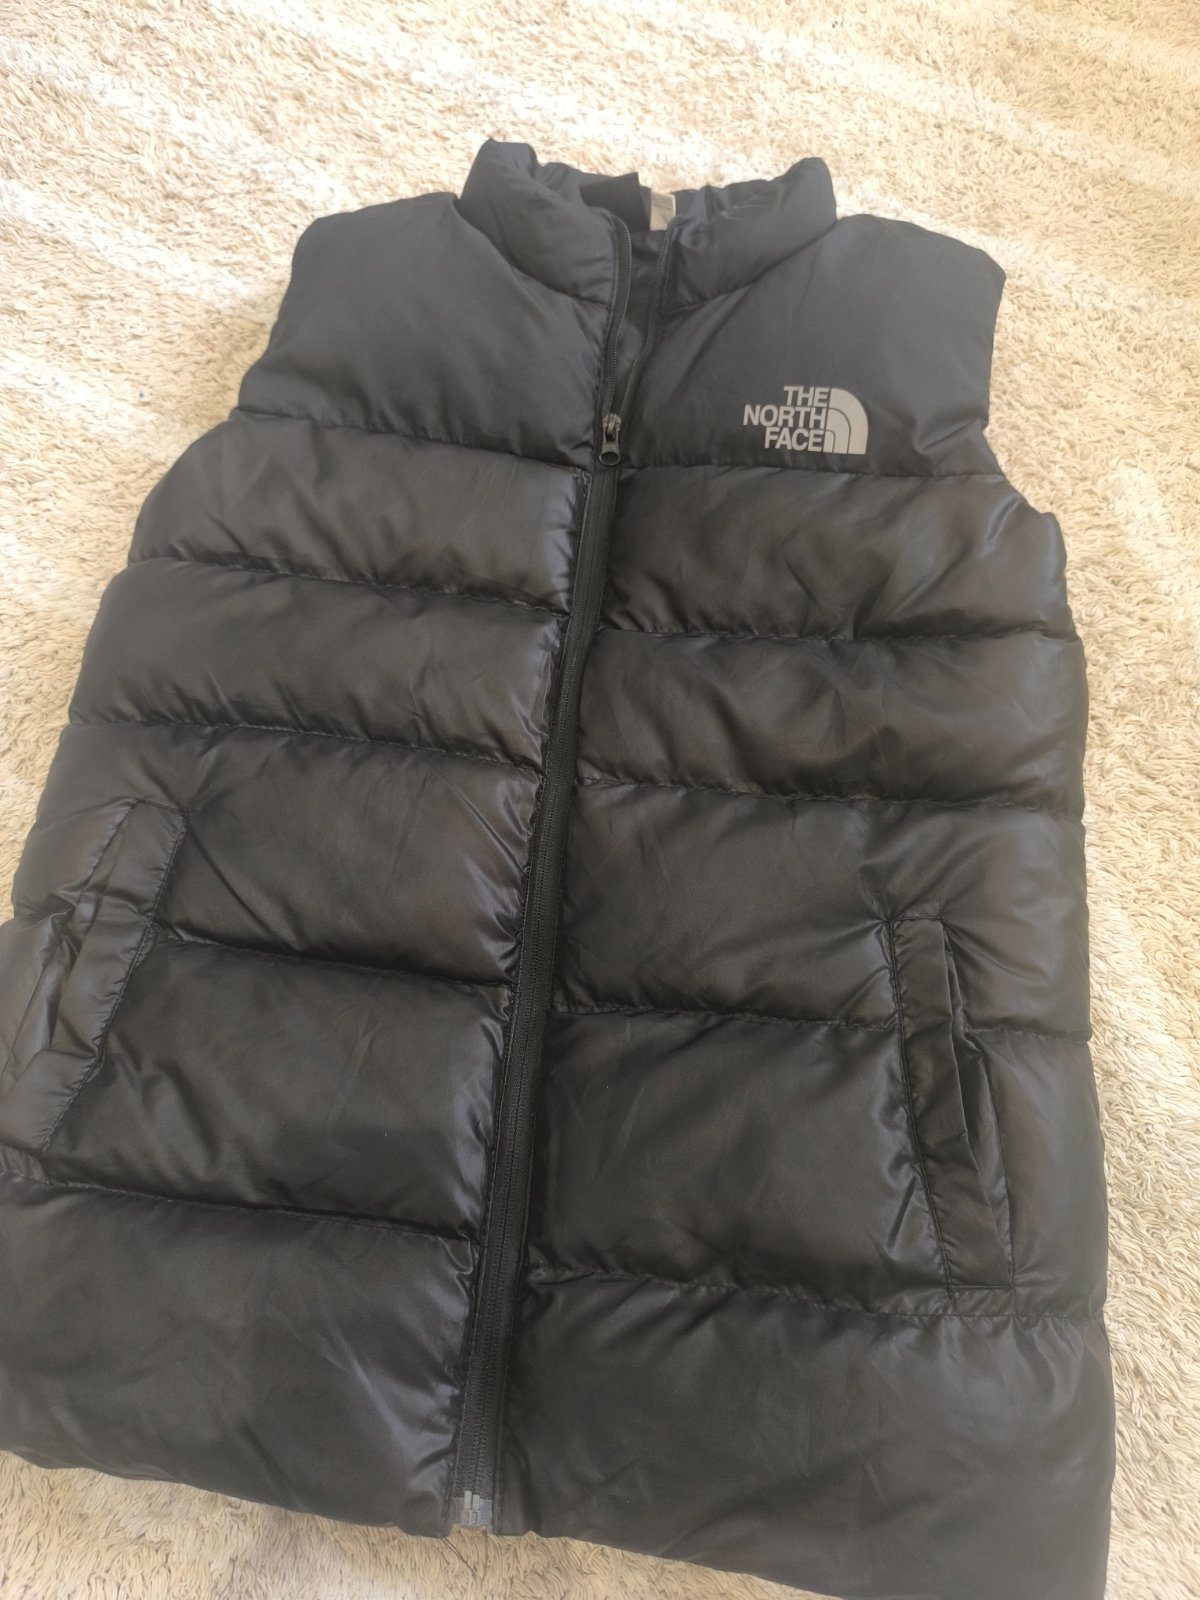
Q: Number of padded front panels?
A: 12